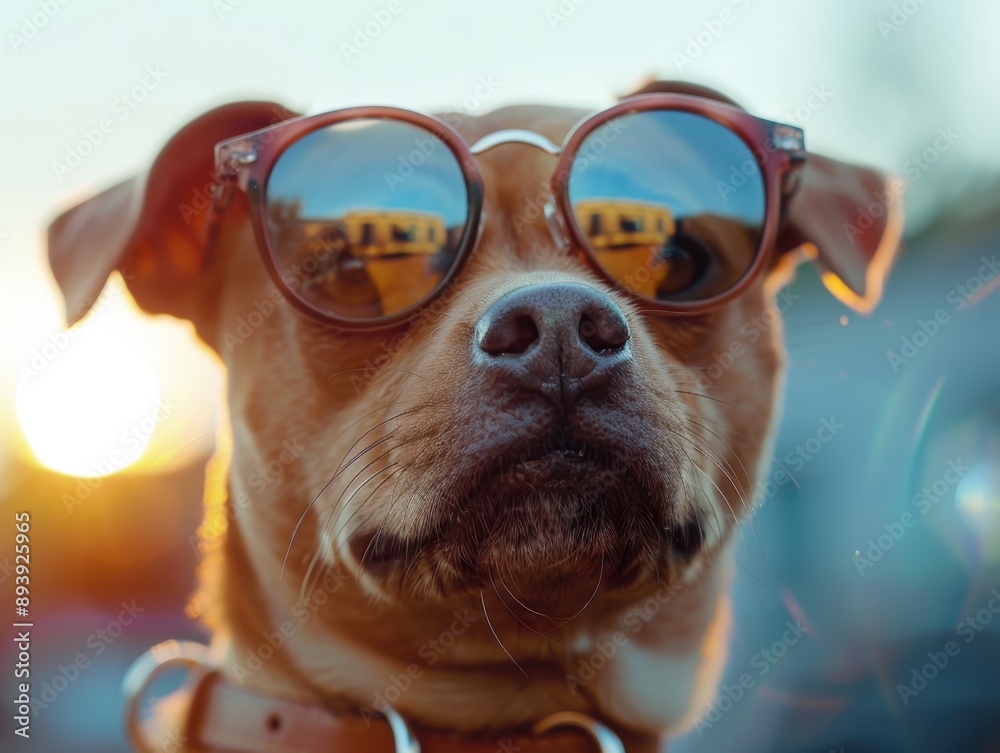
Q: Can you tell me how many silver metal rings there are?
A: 3